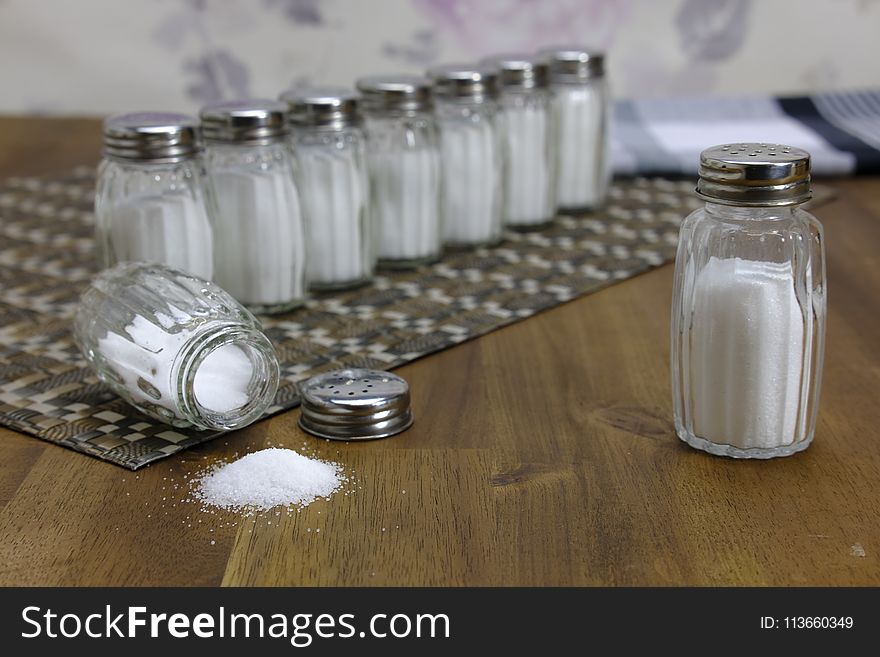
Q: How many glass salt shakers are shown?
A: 9